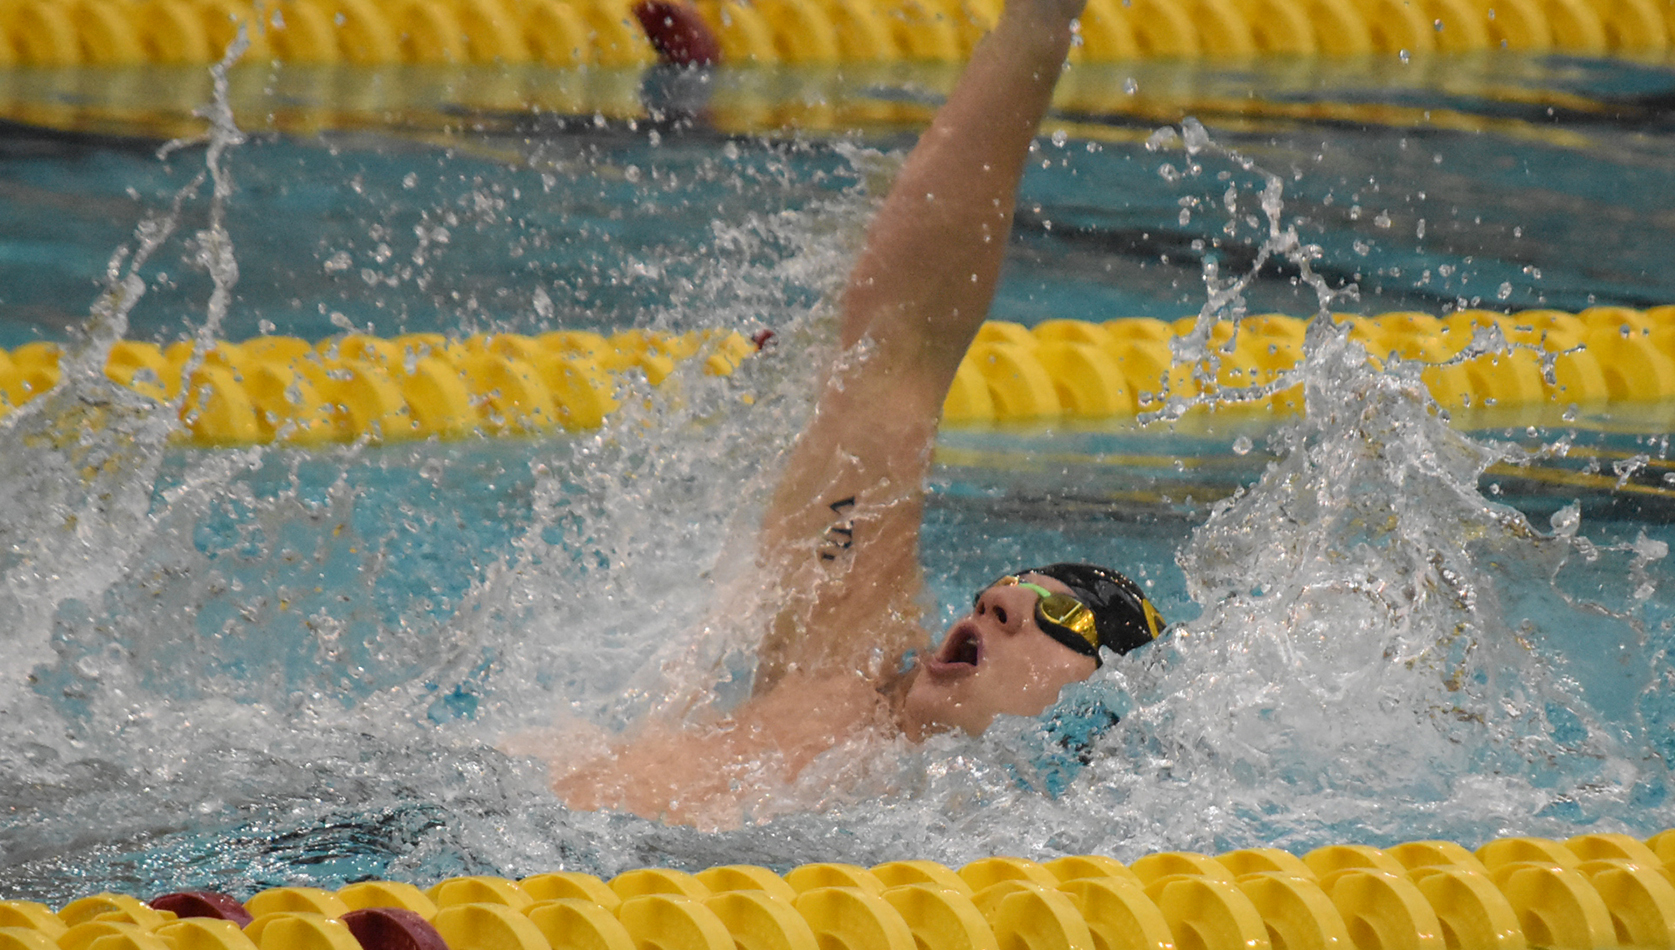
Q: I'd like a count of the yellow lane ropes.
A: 3